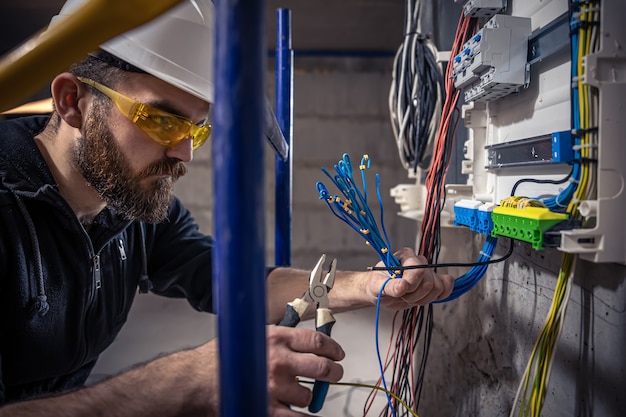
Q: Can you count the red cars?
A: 0